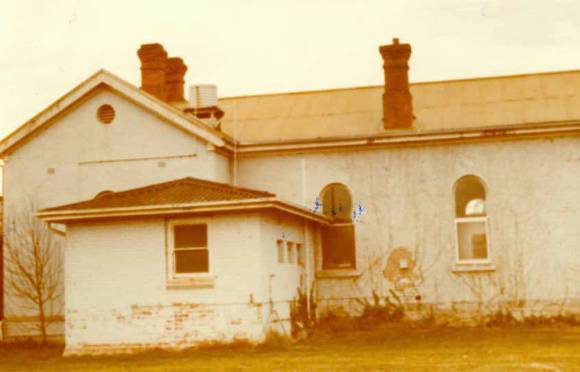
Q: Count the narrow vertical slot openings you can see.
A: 3